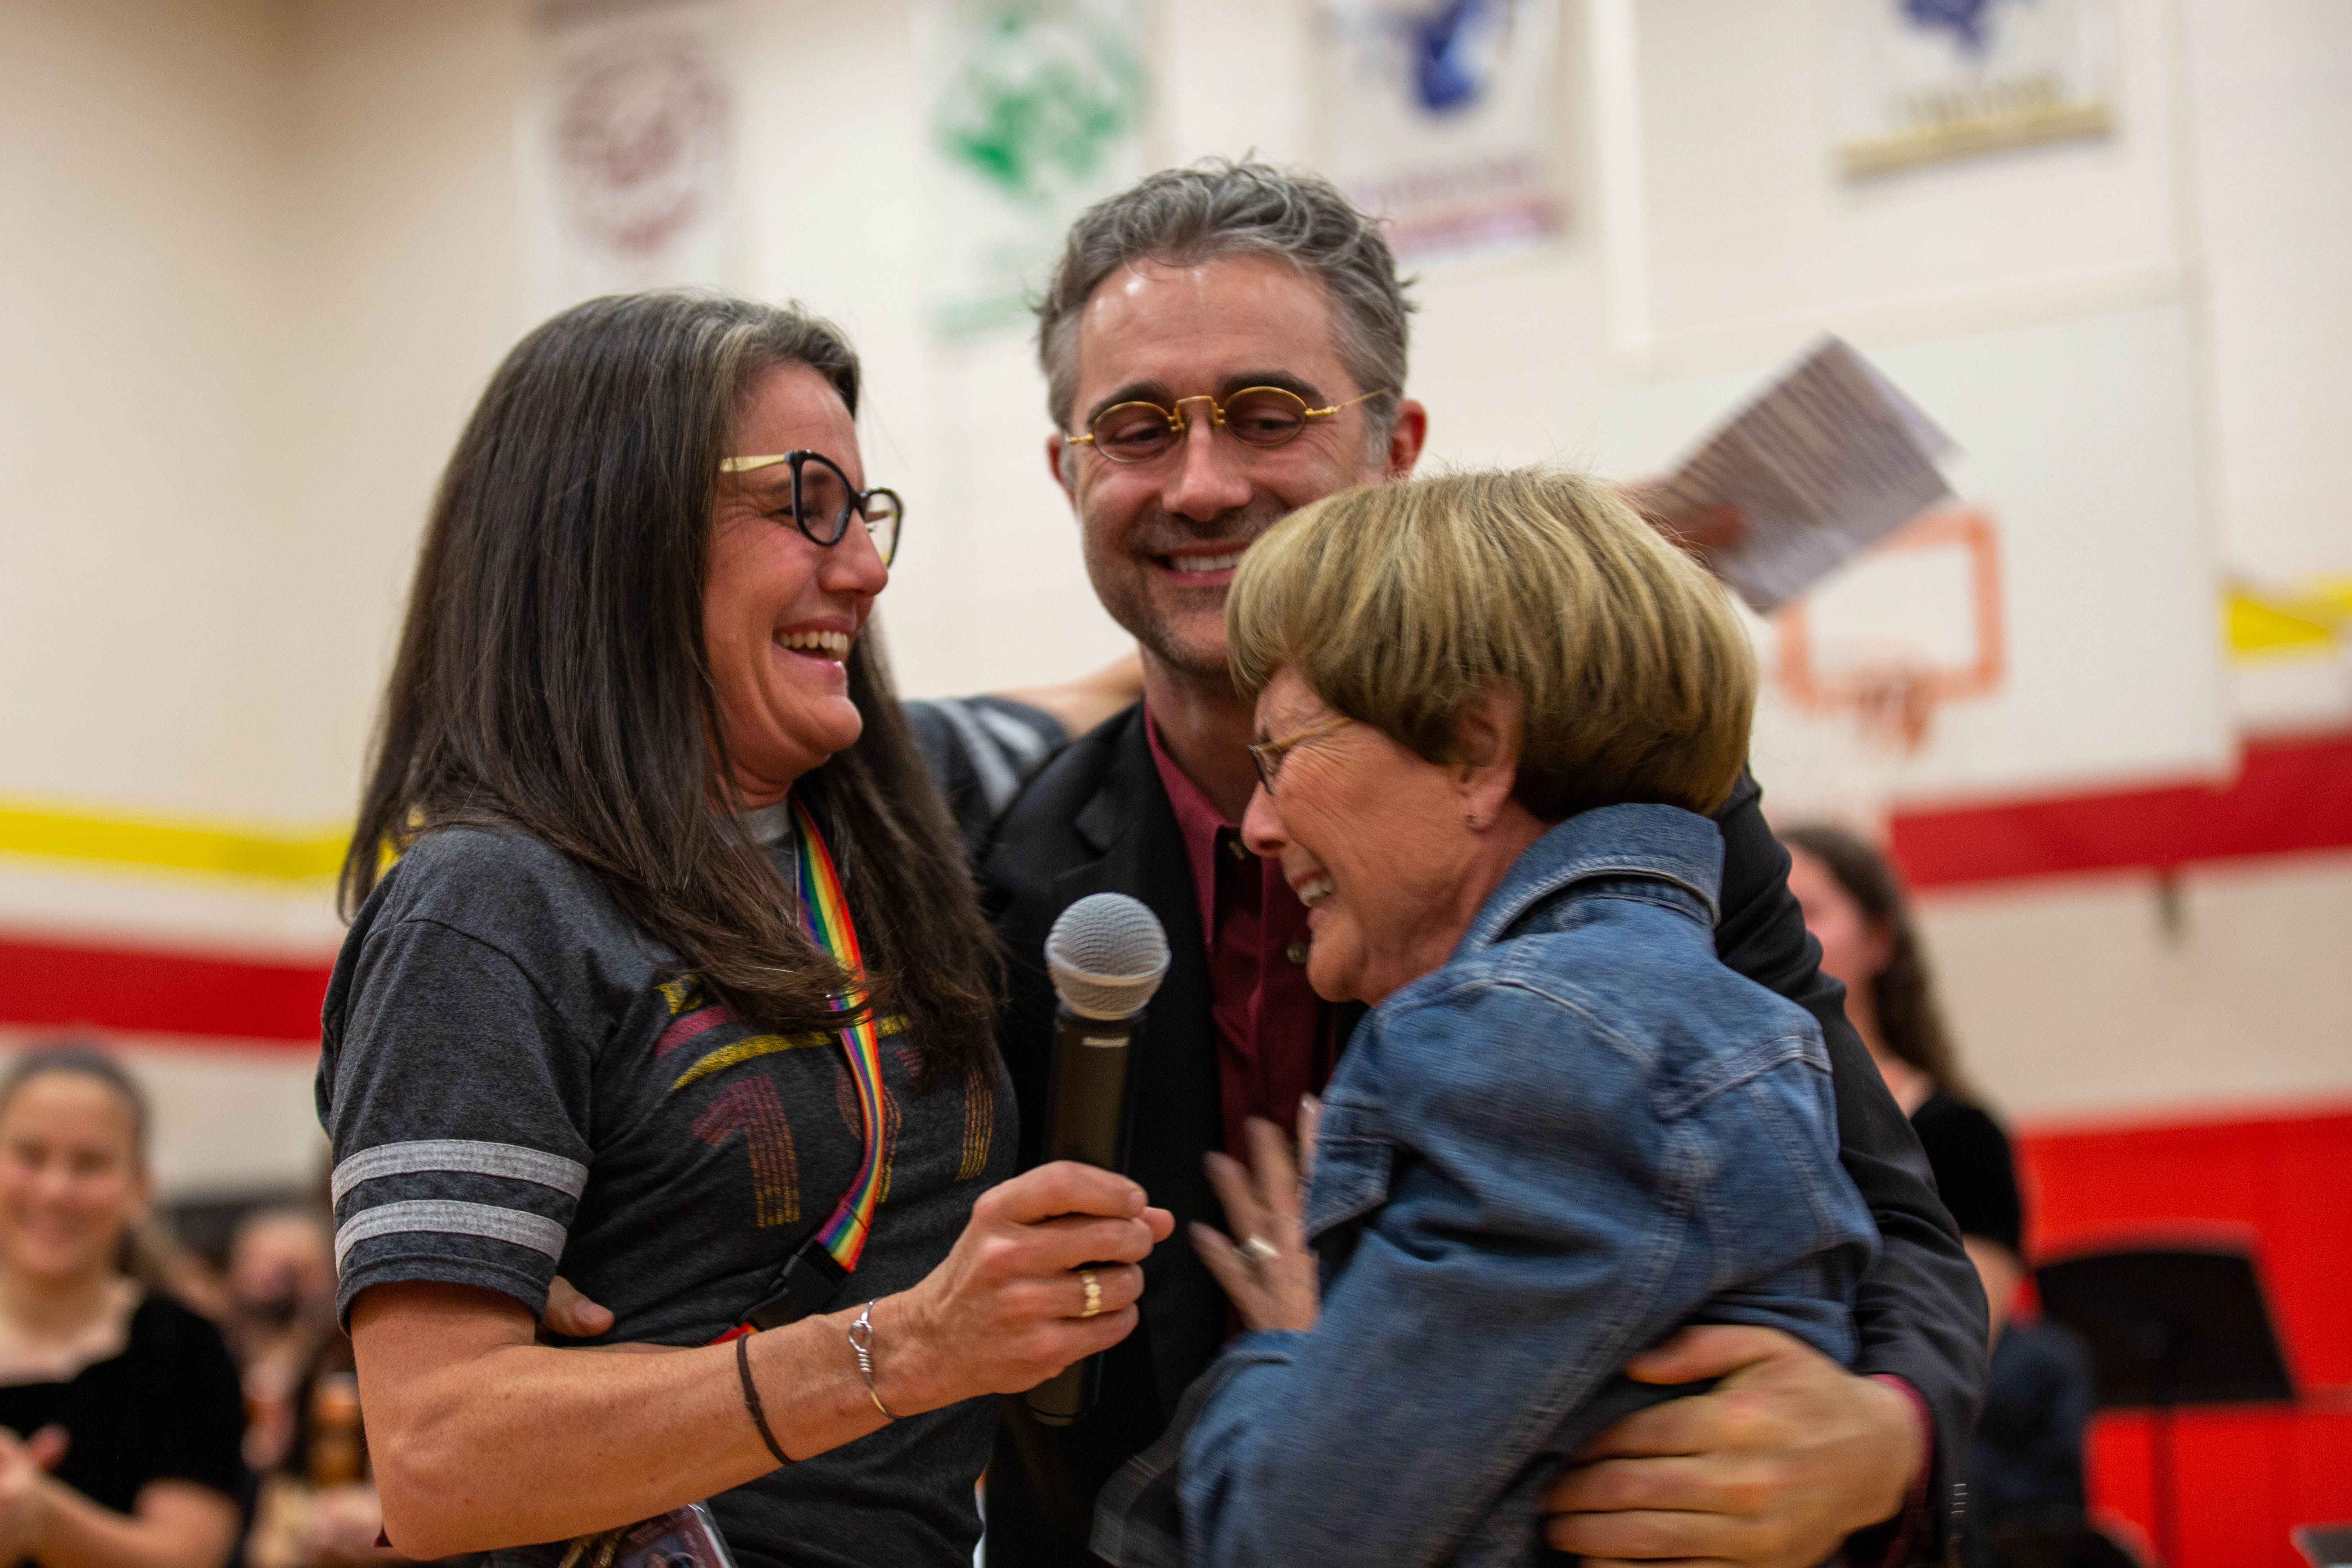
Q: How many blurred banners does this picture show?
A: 4